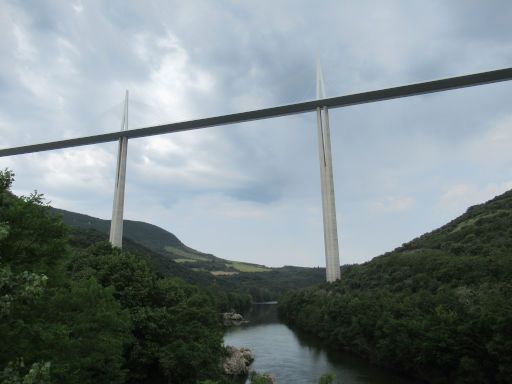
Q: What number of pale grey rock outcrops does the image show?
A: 2